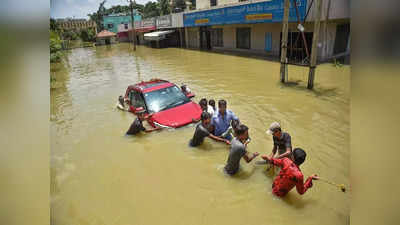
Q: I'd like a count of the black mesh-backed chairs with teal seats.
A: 0